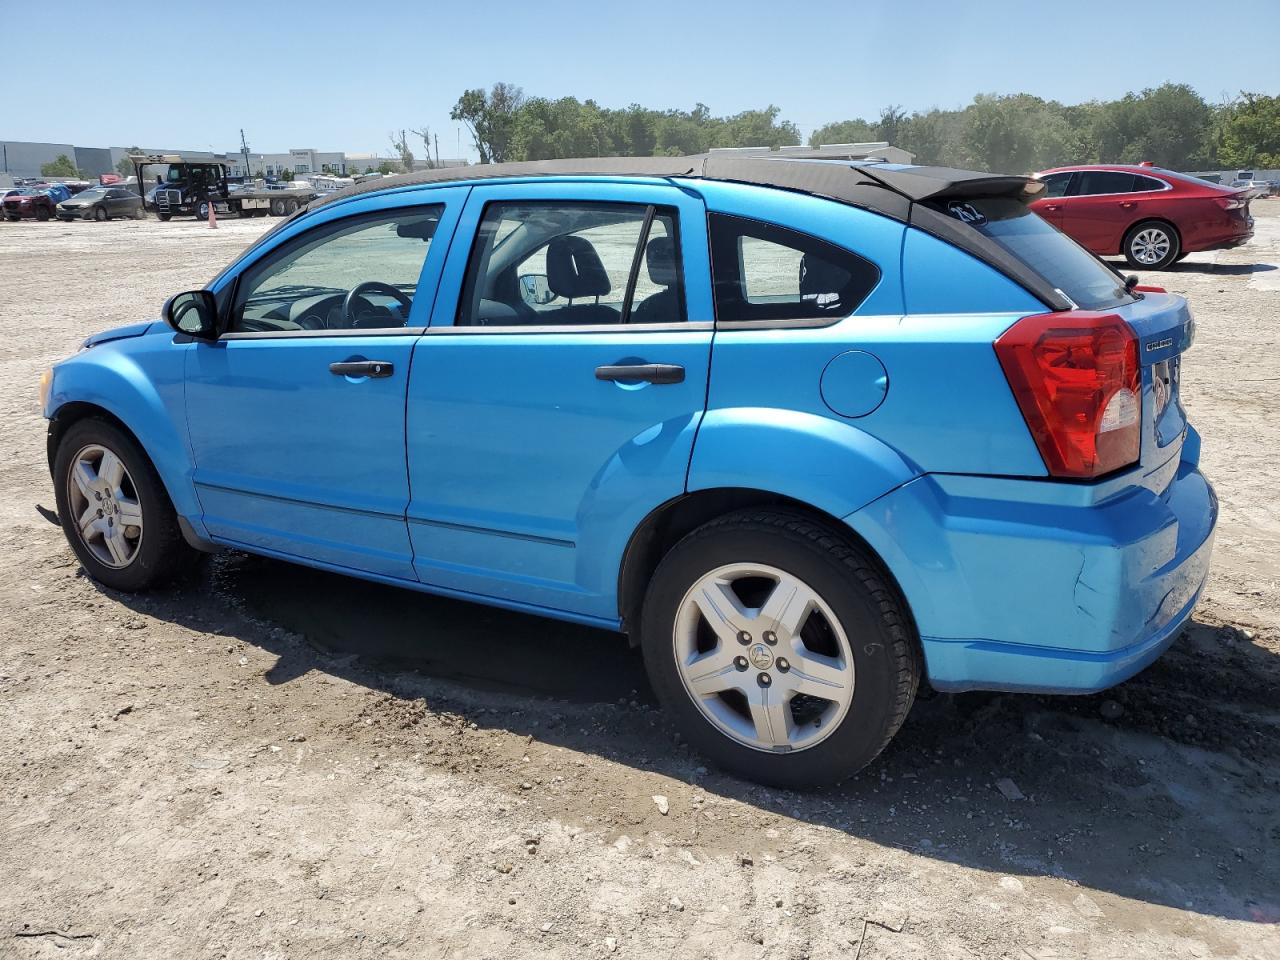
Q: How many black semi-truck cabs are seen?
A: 1